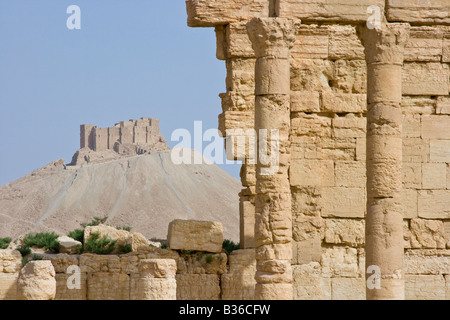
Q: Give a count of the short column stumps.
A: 2